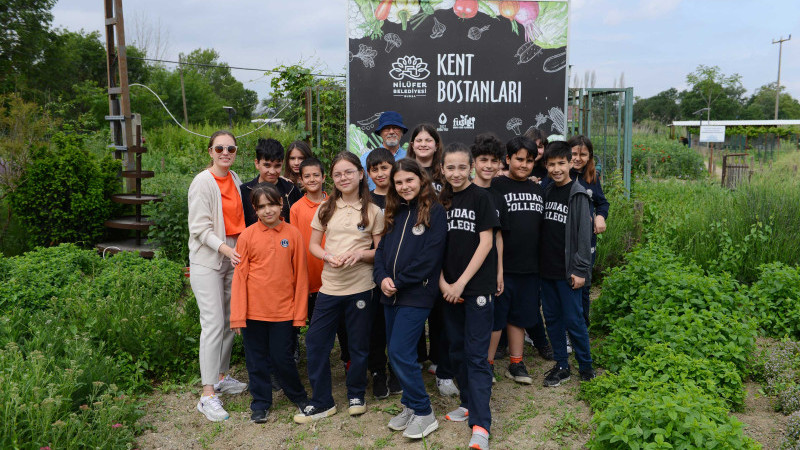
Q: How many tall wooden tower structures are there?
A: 1